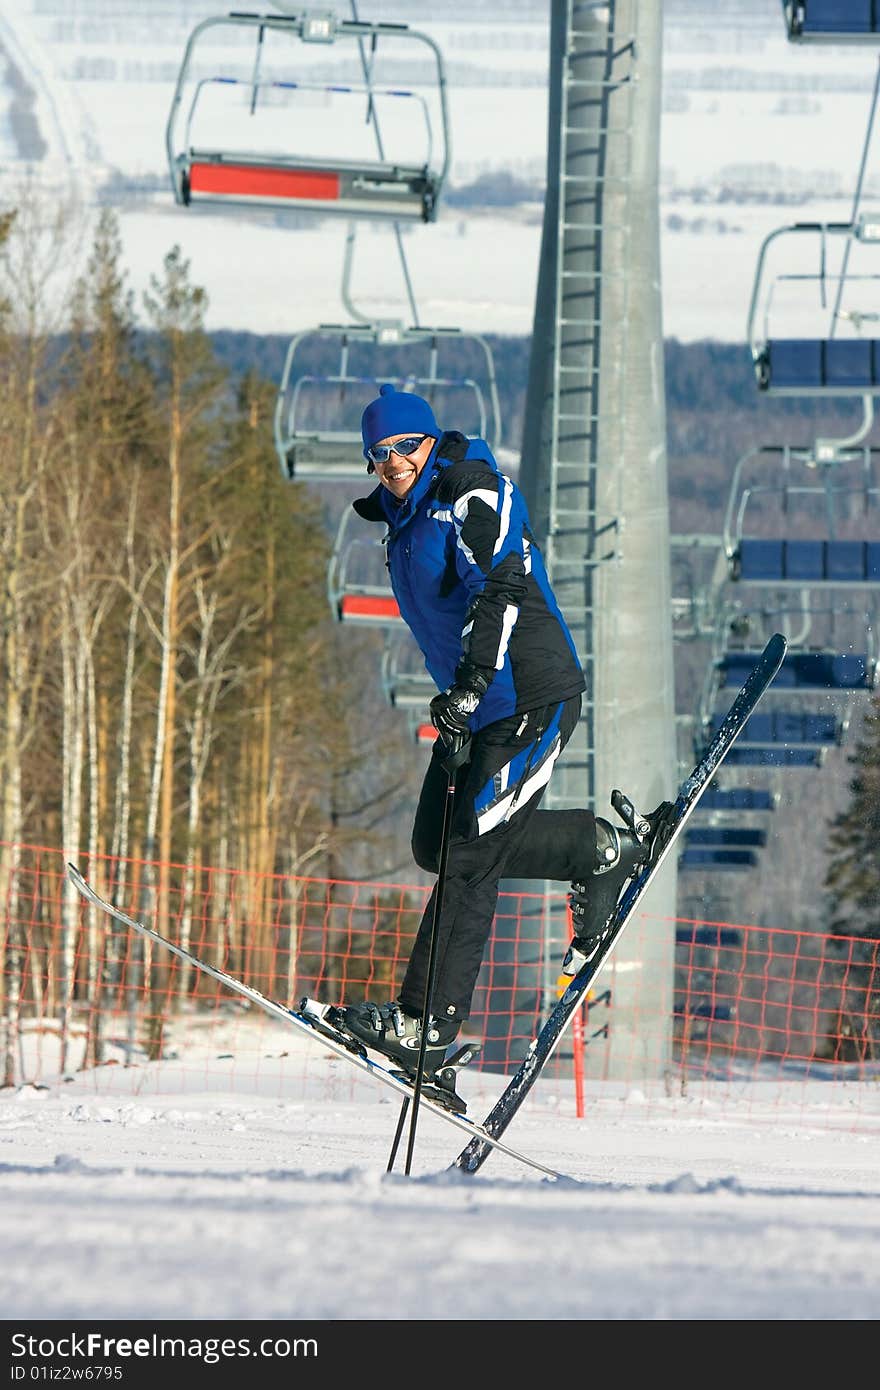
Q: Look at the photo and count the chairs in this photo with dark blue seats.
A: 11